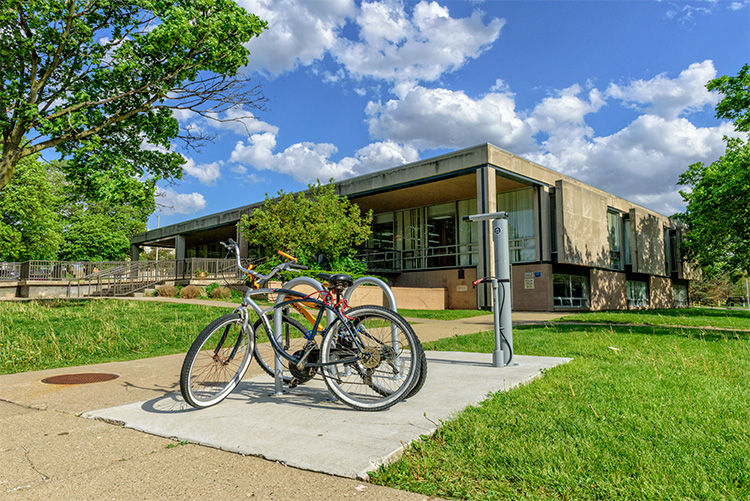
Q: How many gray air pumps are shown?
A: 1